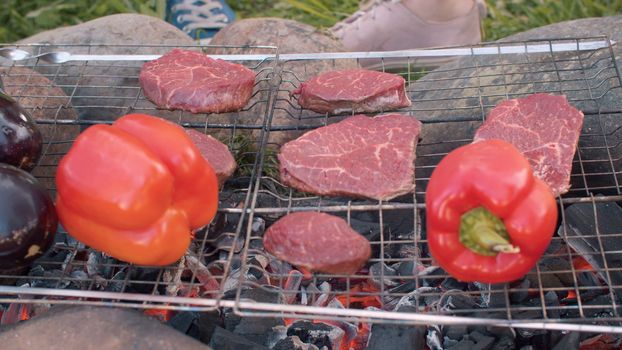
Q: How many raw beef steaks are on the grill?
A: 6